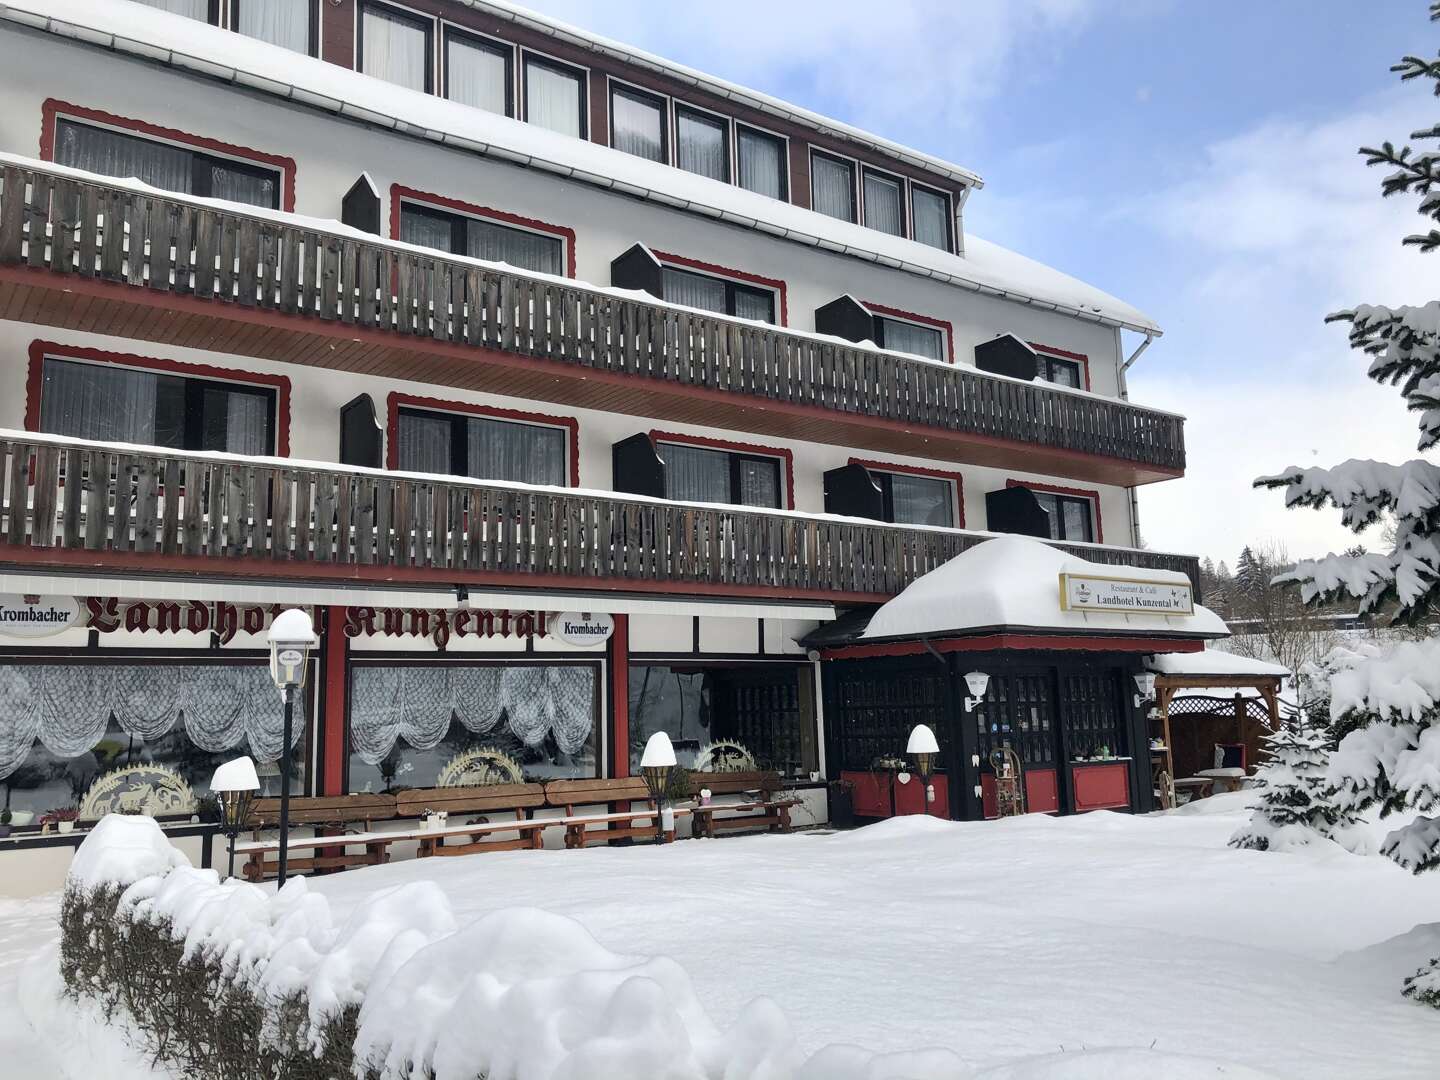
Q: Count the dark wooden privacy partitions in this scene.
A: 8